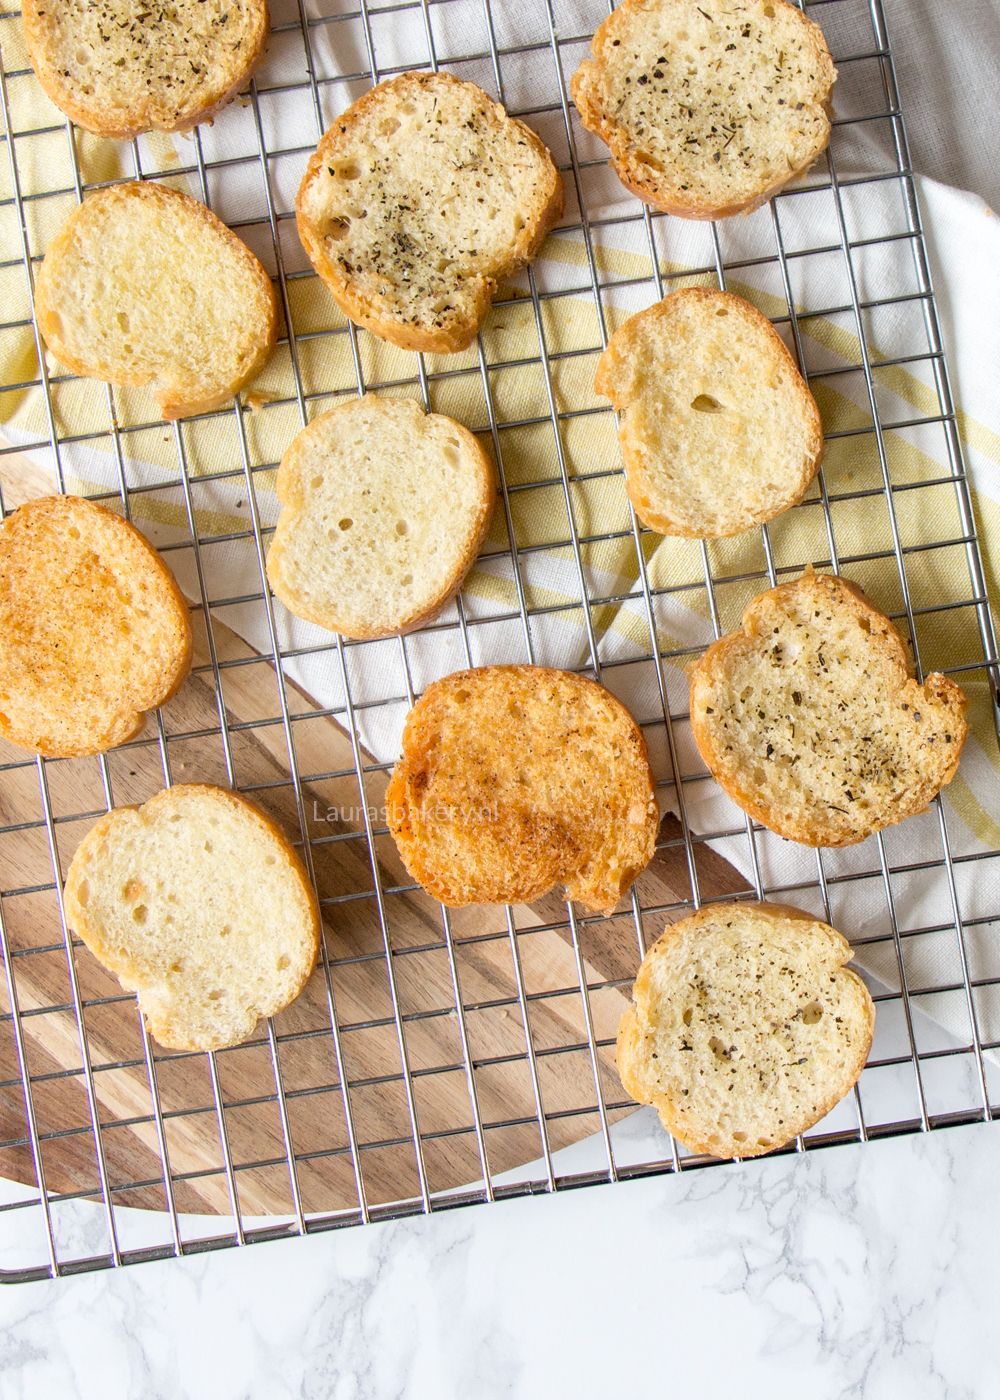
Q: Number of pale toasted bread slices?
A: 4